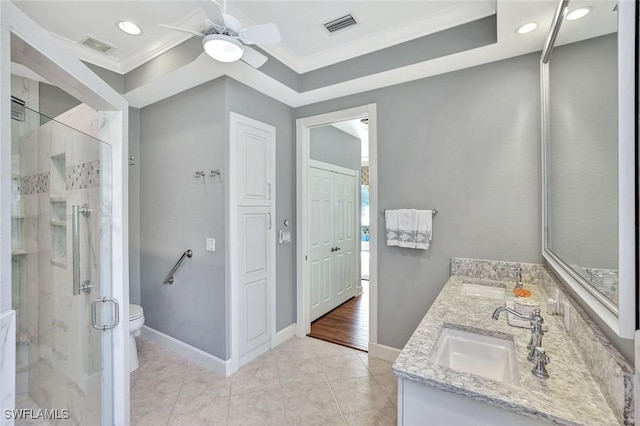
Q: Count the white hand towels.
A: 3